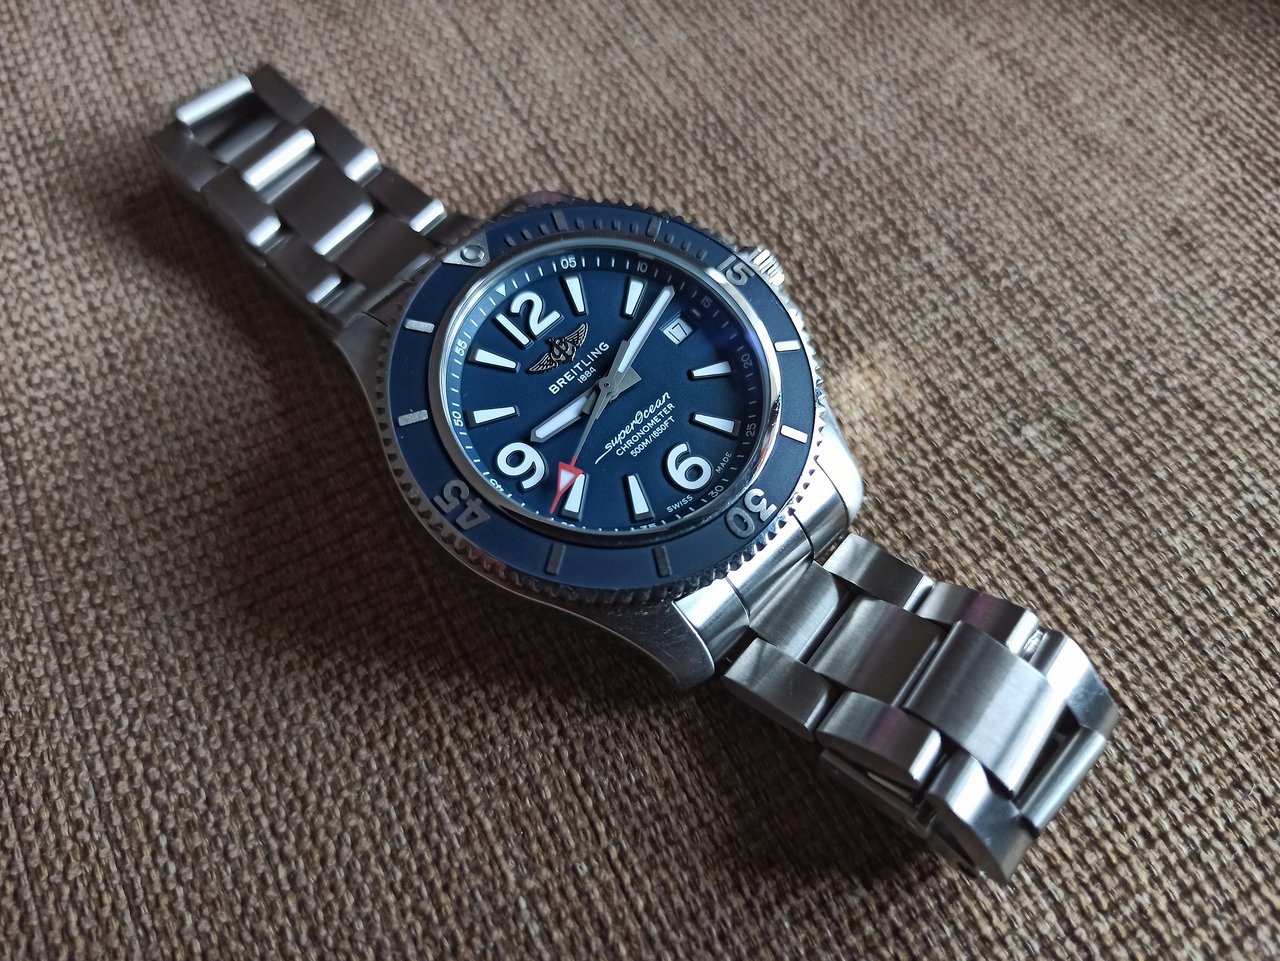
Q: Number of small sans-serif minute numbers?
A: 11